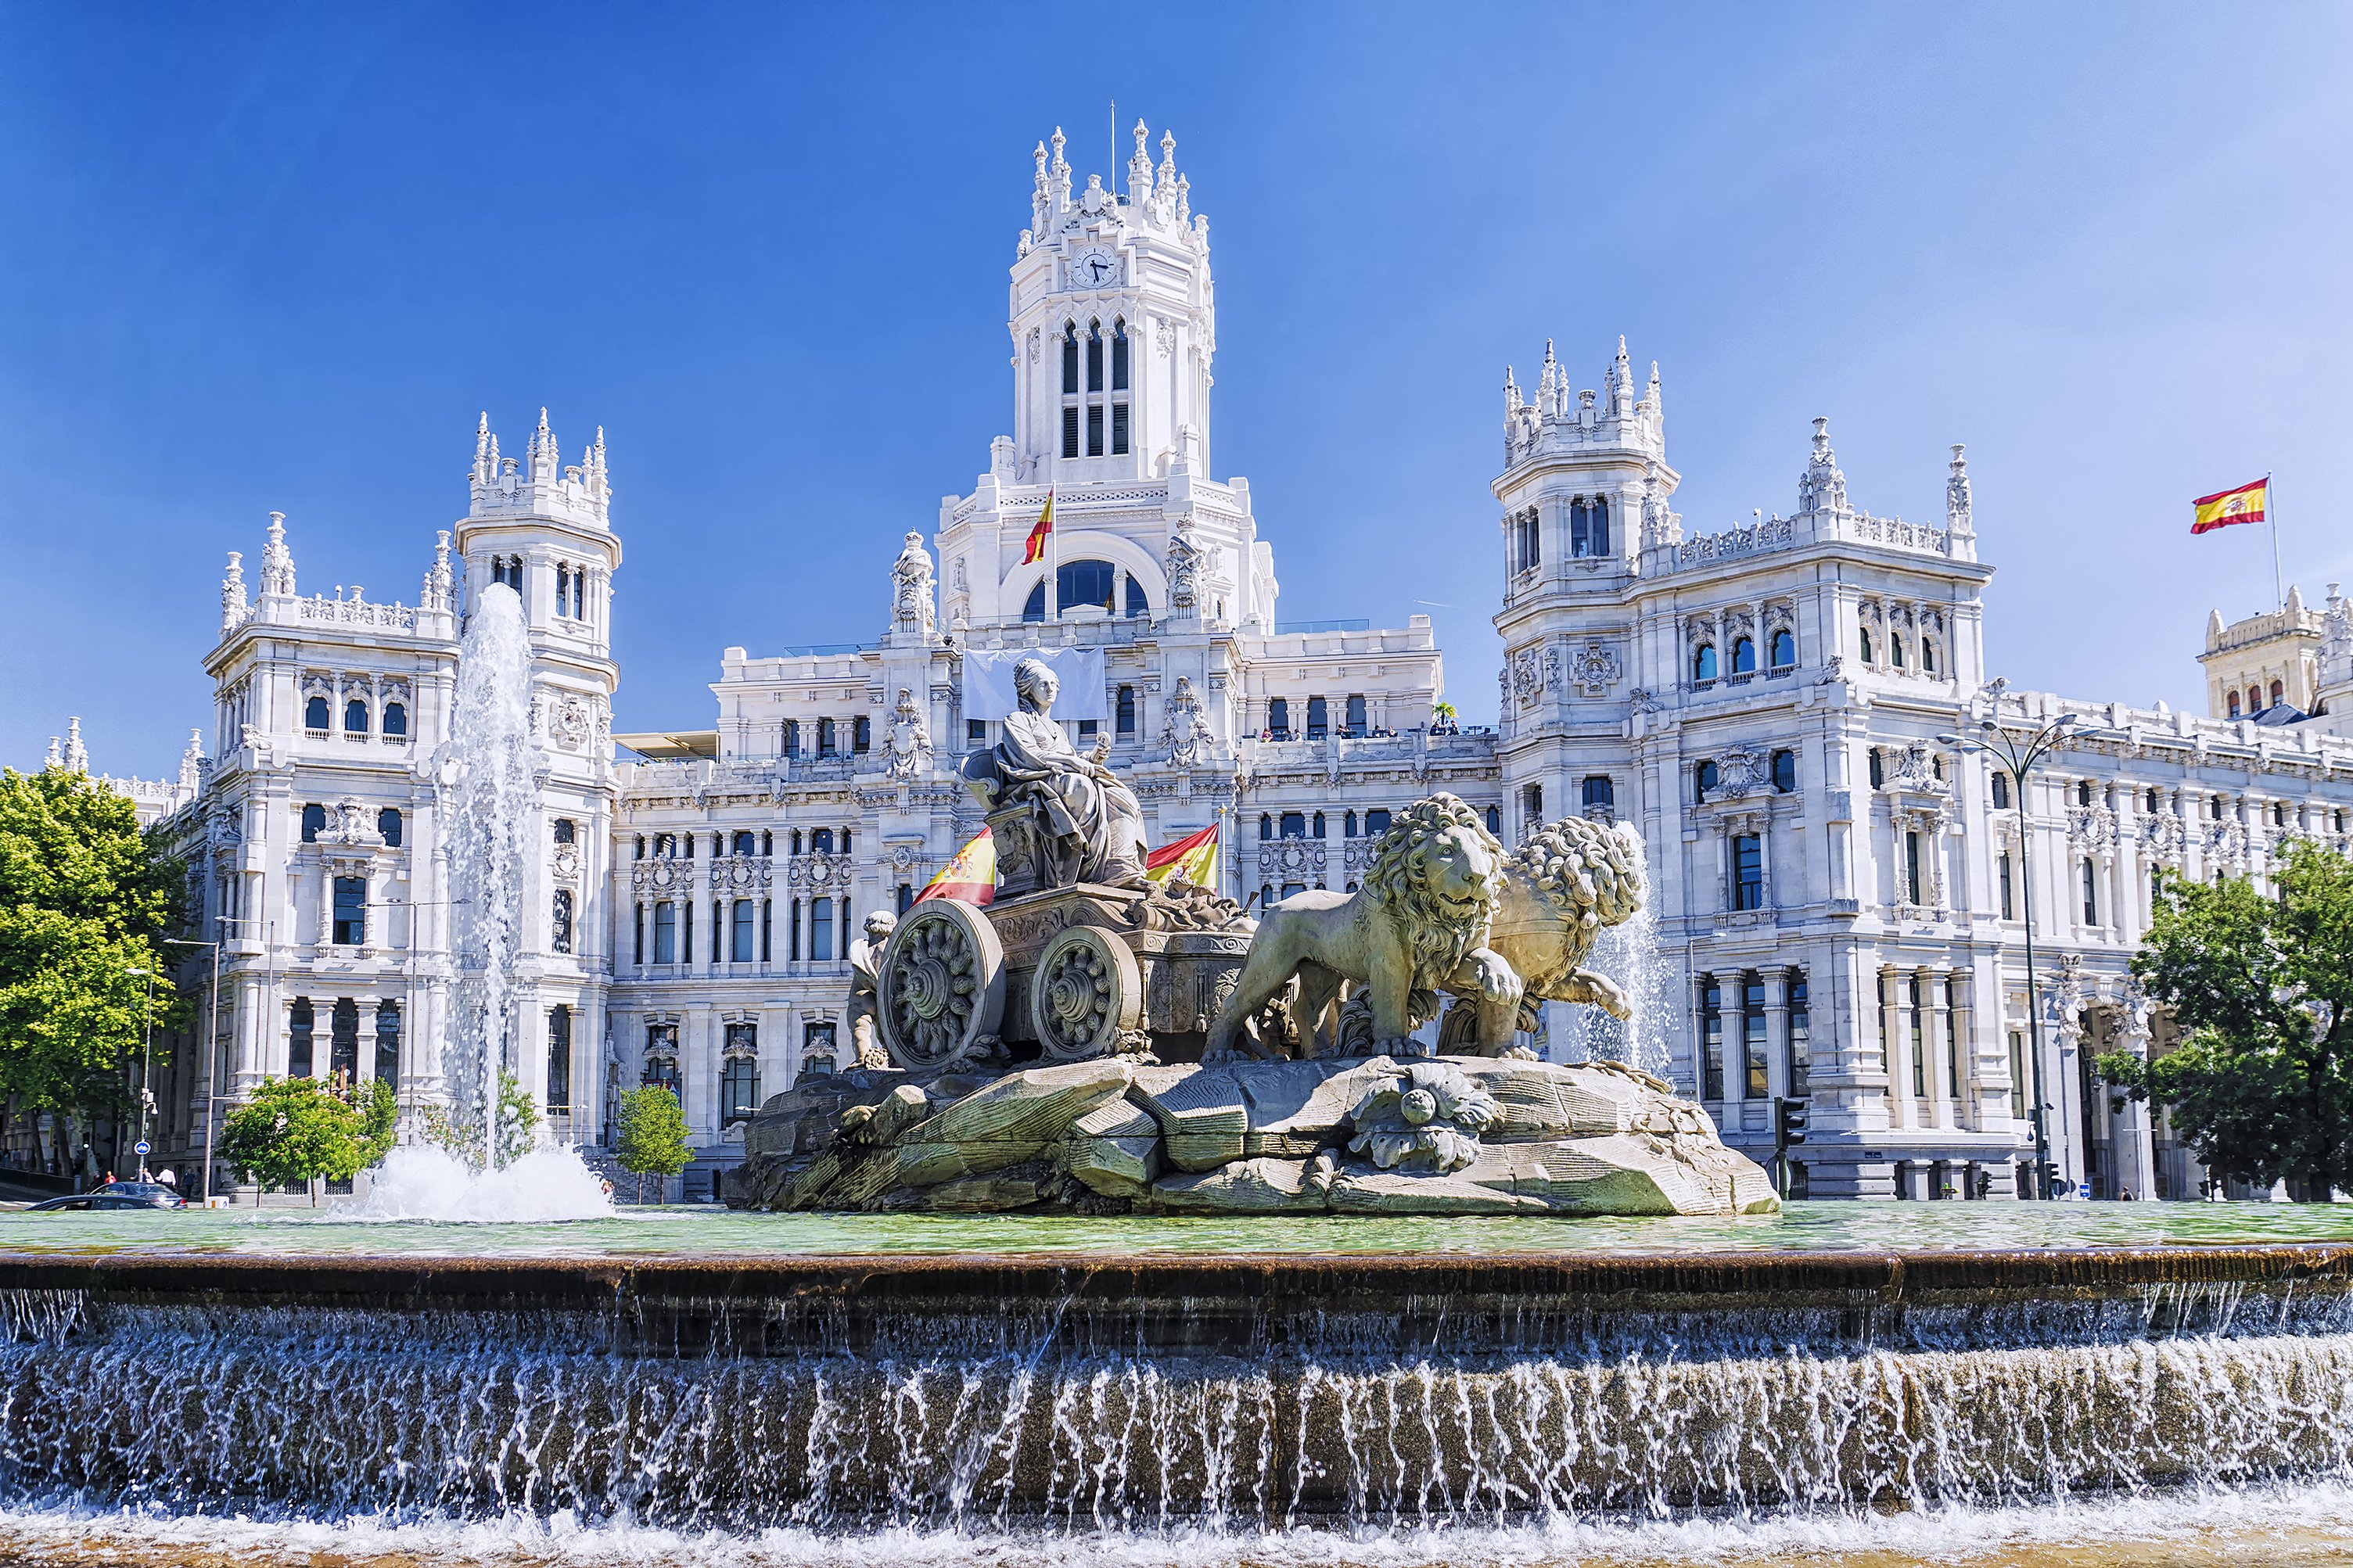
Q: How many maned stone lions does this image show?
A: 2